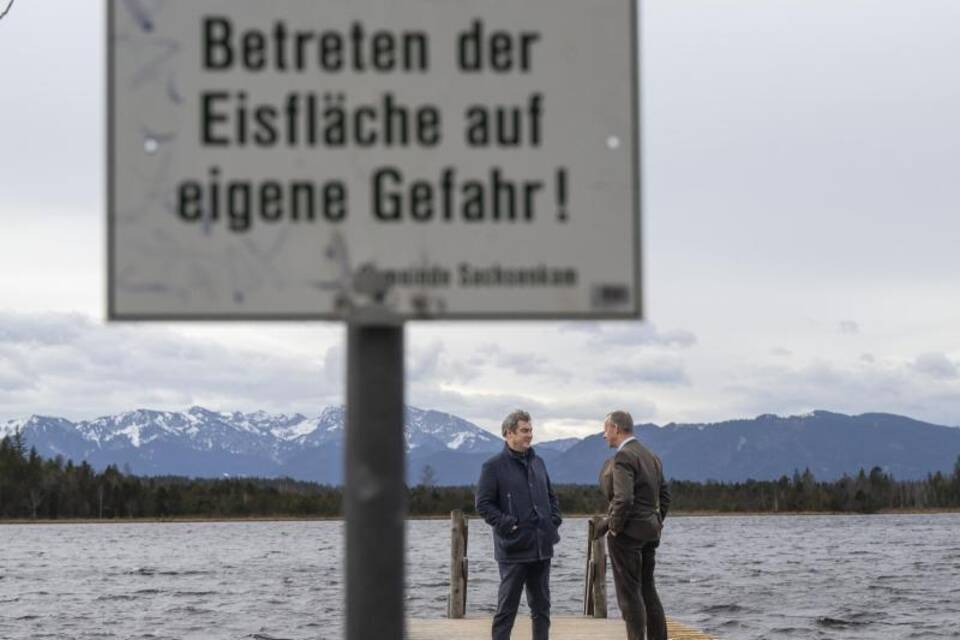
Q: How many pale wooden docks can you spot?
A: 1